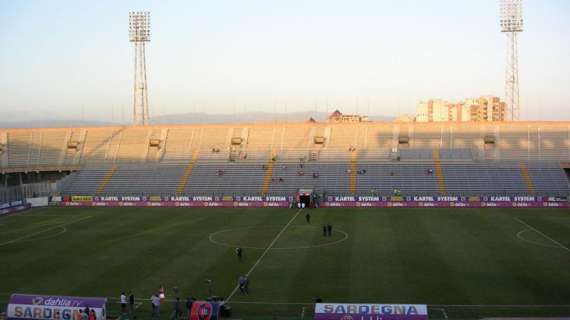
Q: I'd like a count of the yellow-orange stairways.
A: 6